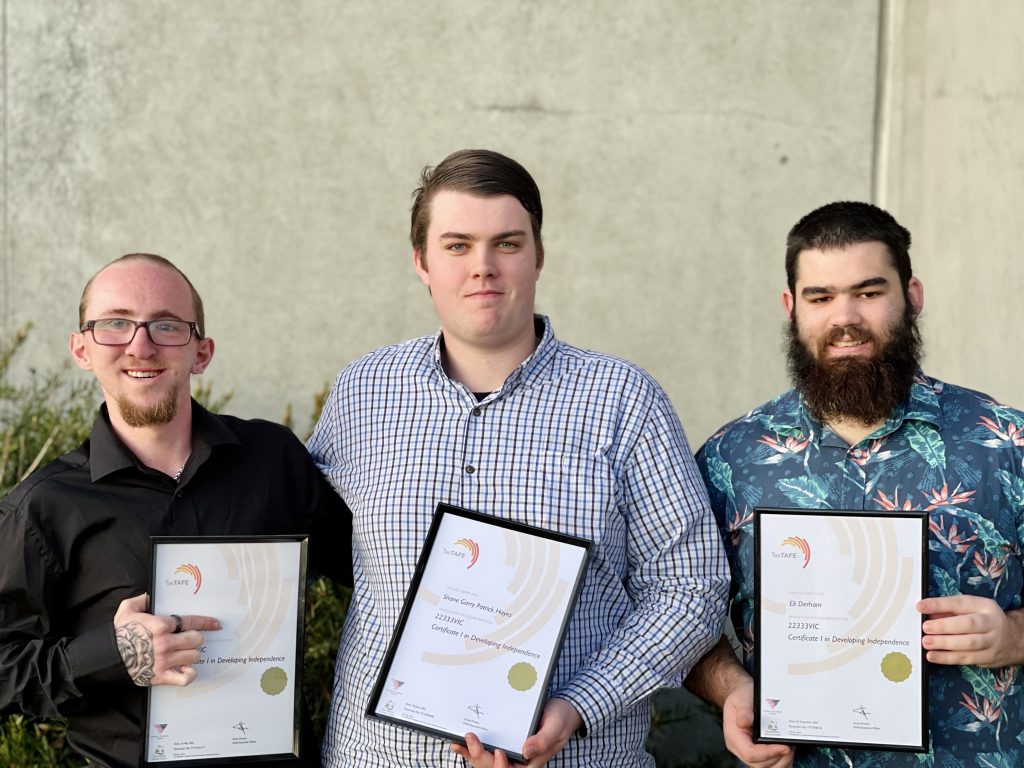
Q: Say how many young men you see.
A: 3